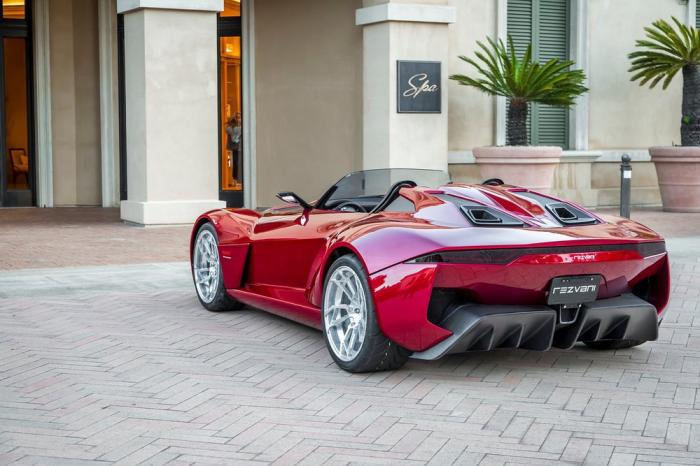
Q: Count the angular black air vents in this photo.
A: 2